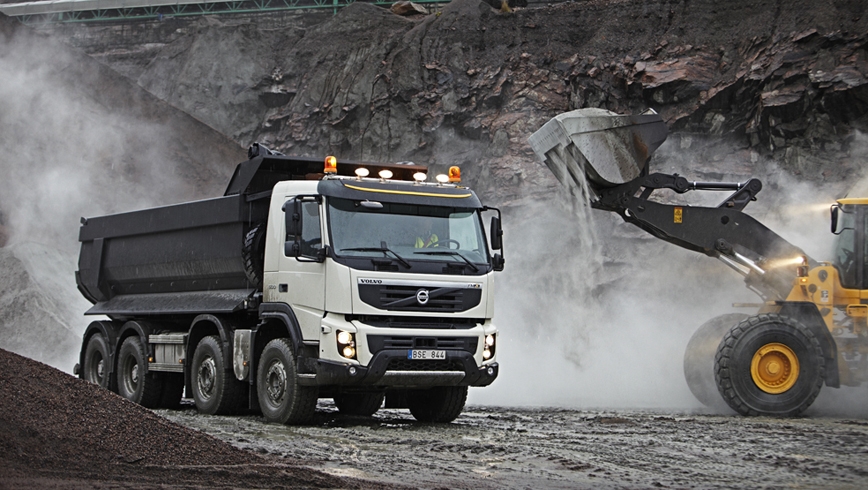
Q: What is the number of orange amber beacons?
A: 2